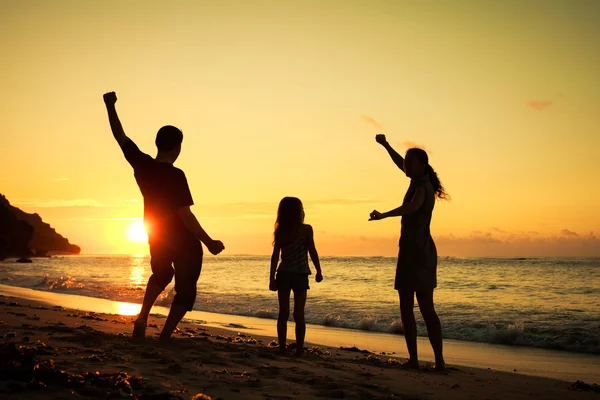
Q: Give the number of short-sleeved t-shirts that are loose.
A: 1